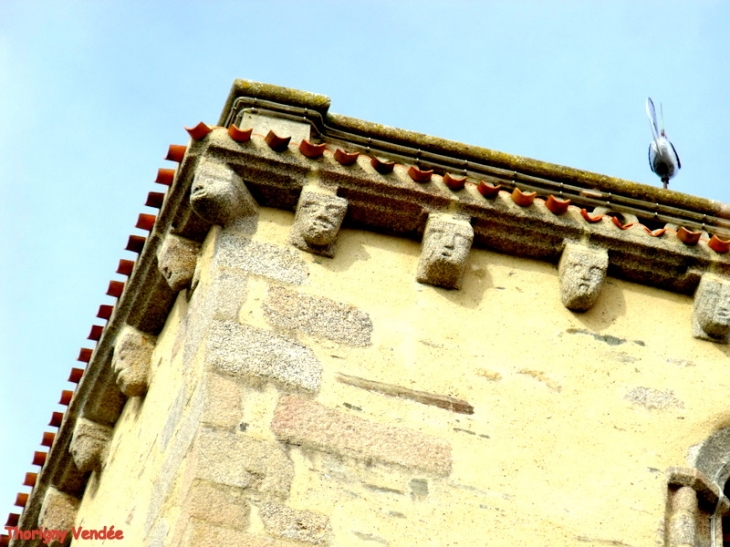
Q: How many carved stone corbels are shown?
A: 9